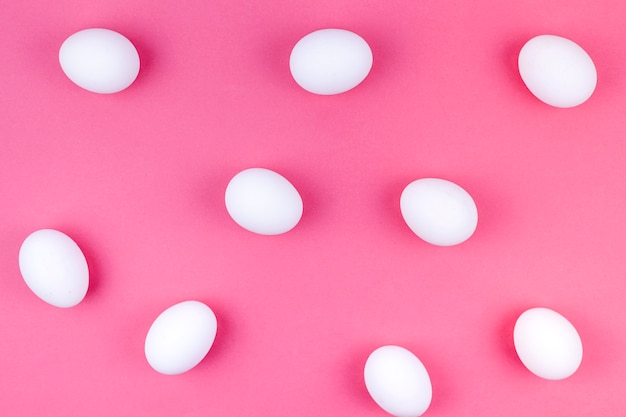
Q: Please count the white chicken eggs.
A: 9